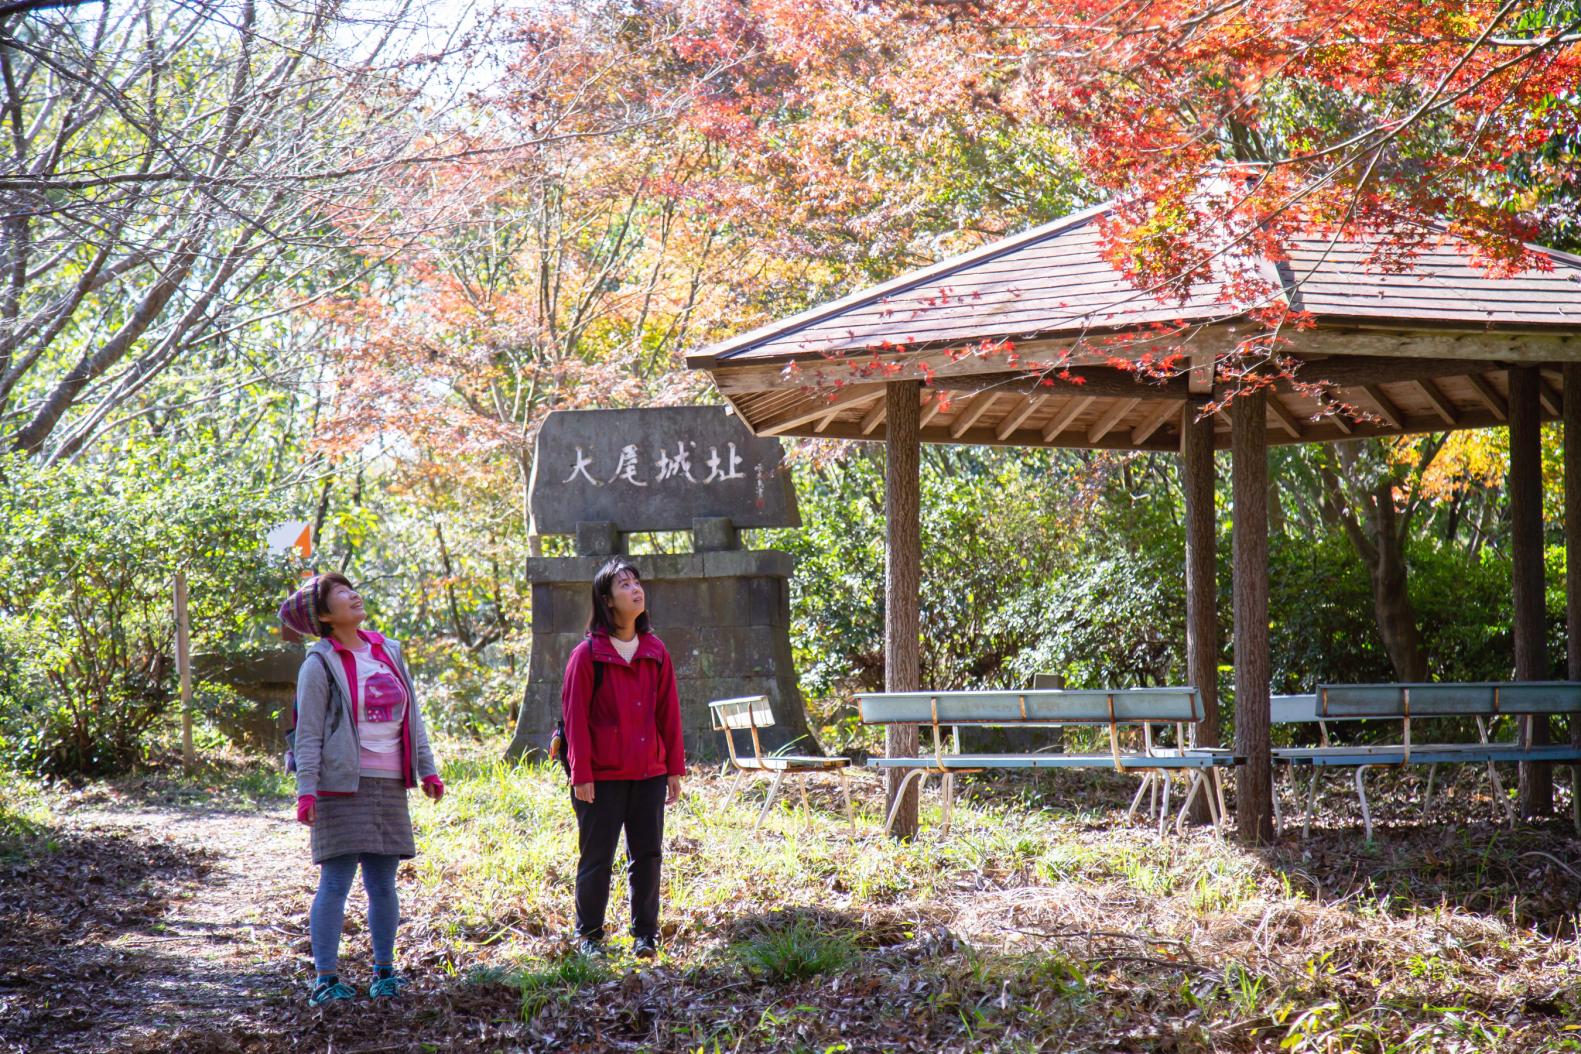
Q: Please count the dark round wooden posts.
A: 5